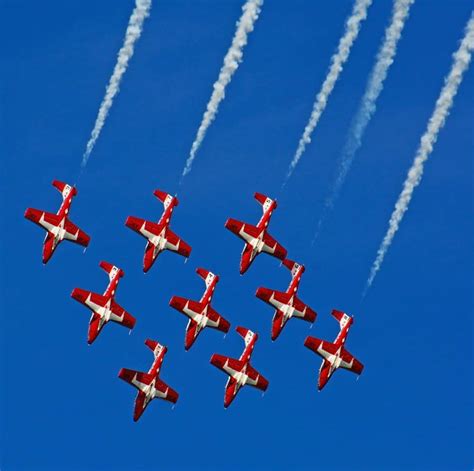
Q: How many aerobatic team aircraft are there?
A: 9